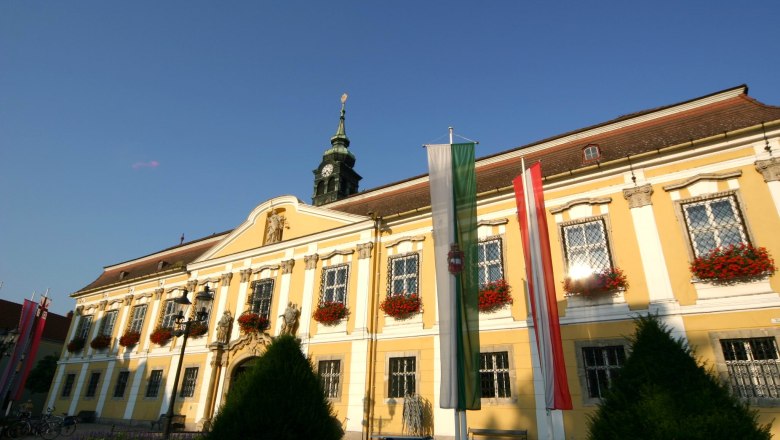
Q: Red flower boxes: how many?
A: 11